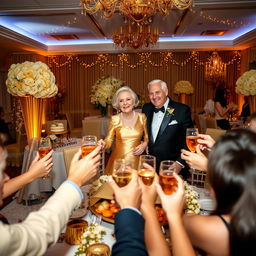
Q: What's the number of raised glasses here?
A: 6